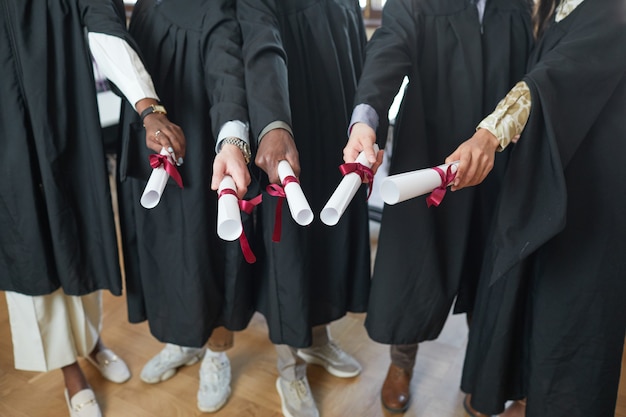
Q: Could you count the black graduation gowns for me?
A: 5